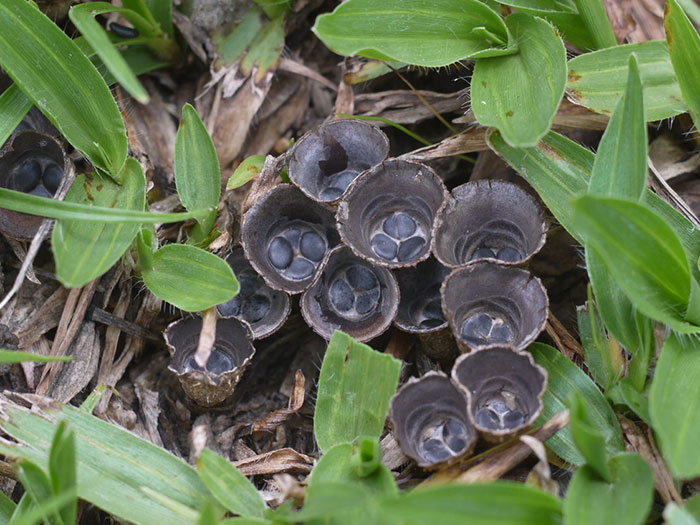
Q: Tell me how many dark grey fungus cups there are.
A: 12